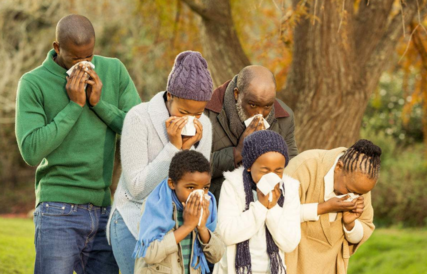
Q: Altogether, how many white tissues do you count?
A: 6